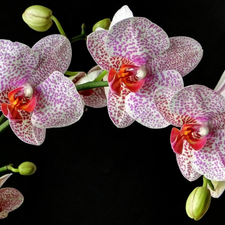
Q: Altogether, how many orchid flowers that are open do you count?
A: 3